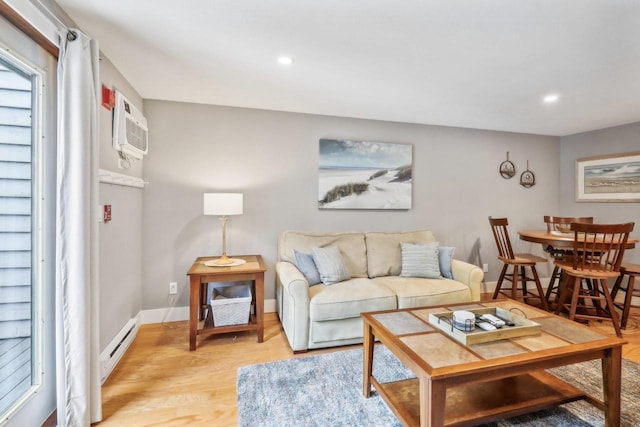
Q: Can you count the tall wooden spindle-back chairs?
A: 4